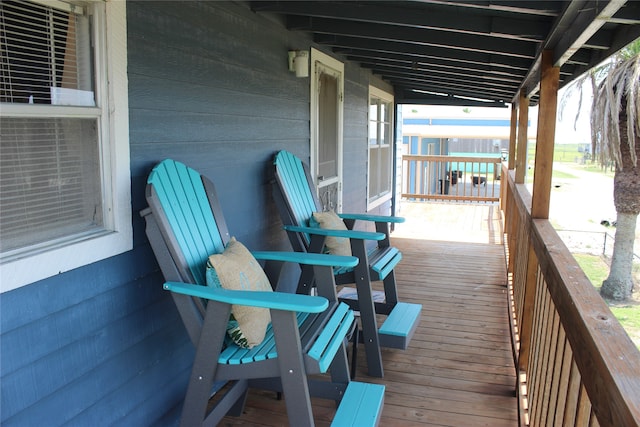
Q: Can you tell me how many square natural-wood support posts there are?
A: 3